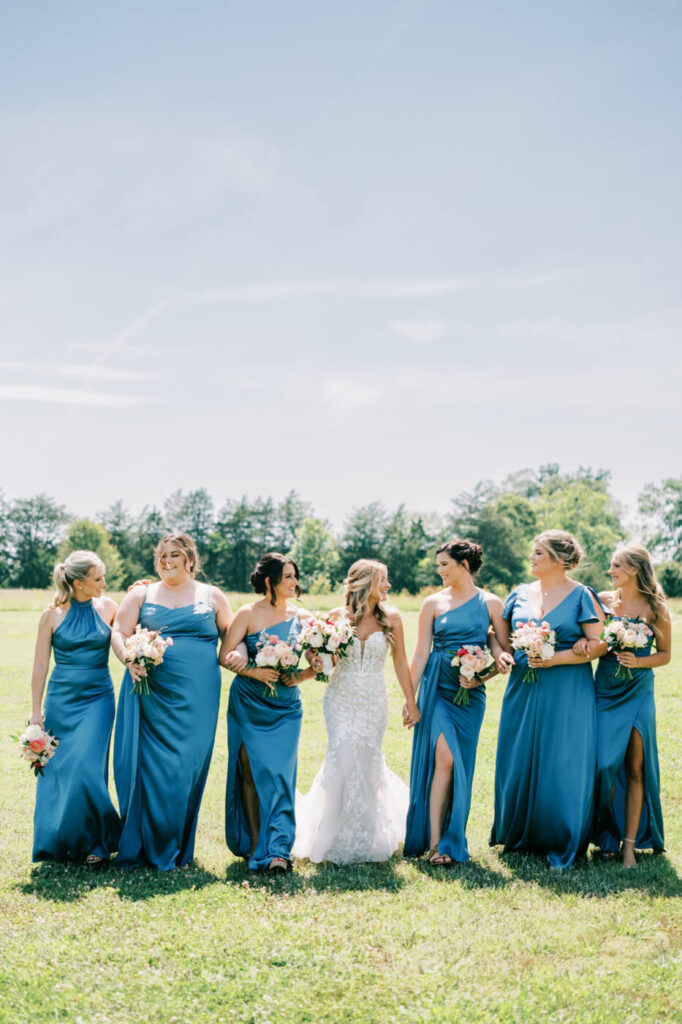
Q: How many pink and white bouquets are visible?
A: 7